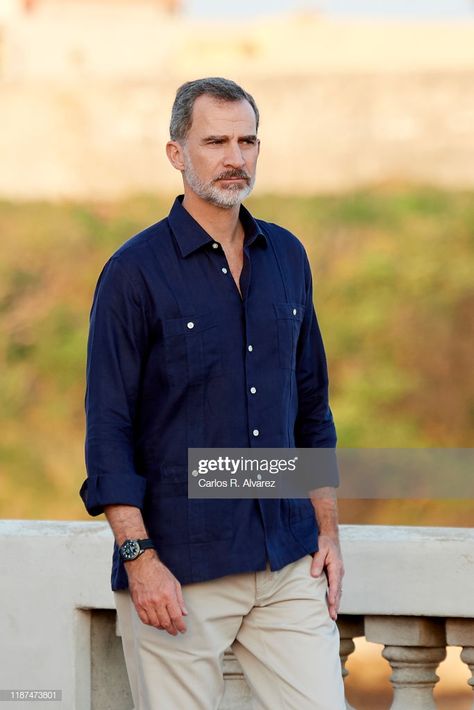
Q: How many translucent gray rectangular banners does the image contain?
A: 2